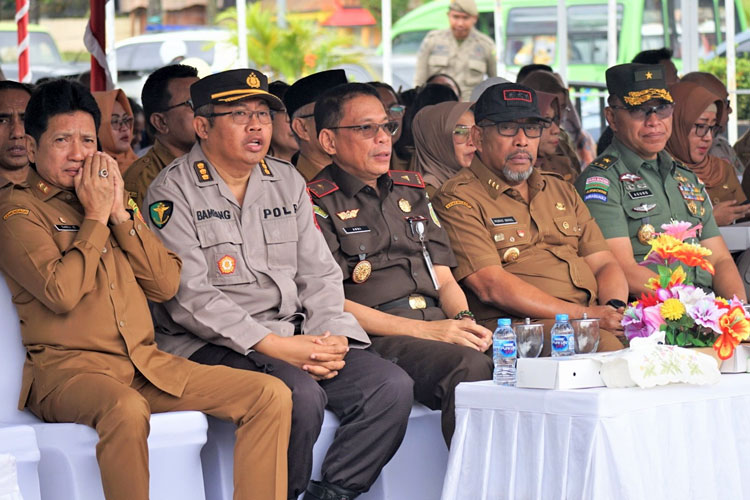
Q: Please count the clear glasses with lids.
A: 2